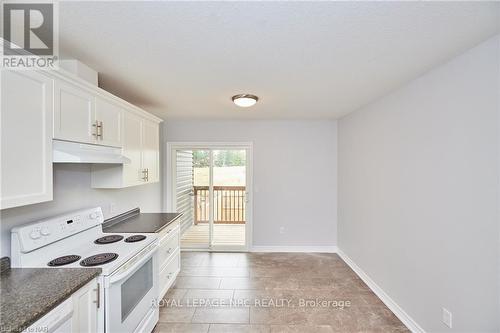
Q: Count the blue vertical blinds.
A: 0